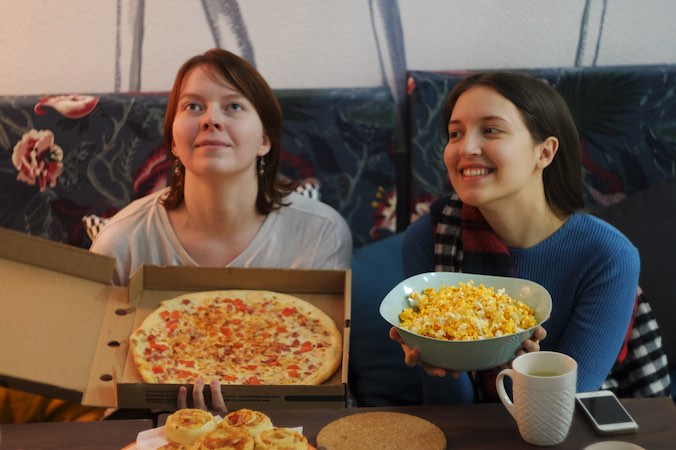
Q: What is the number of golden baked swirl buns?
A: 5